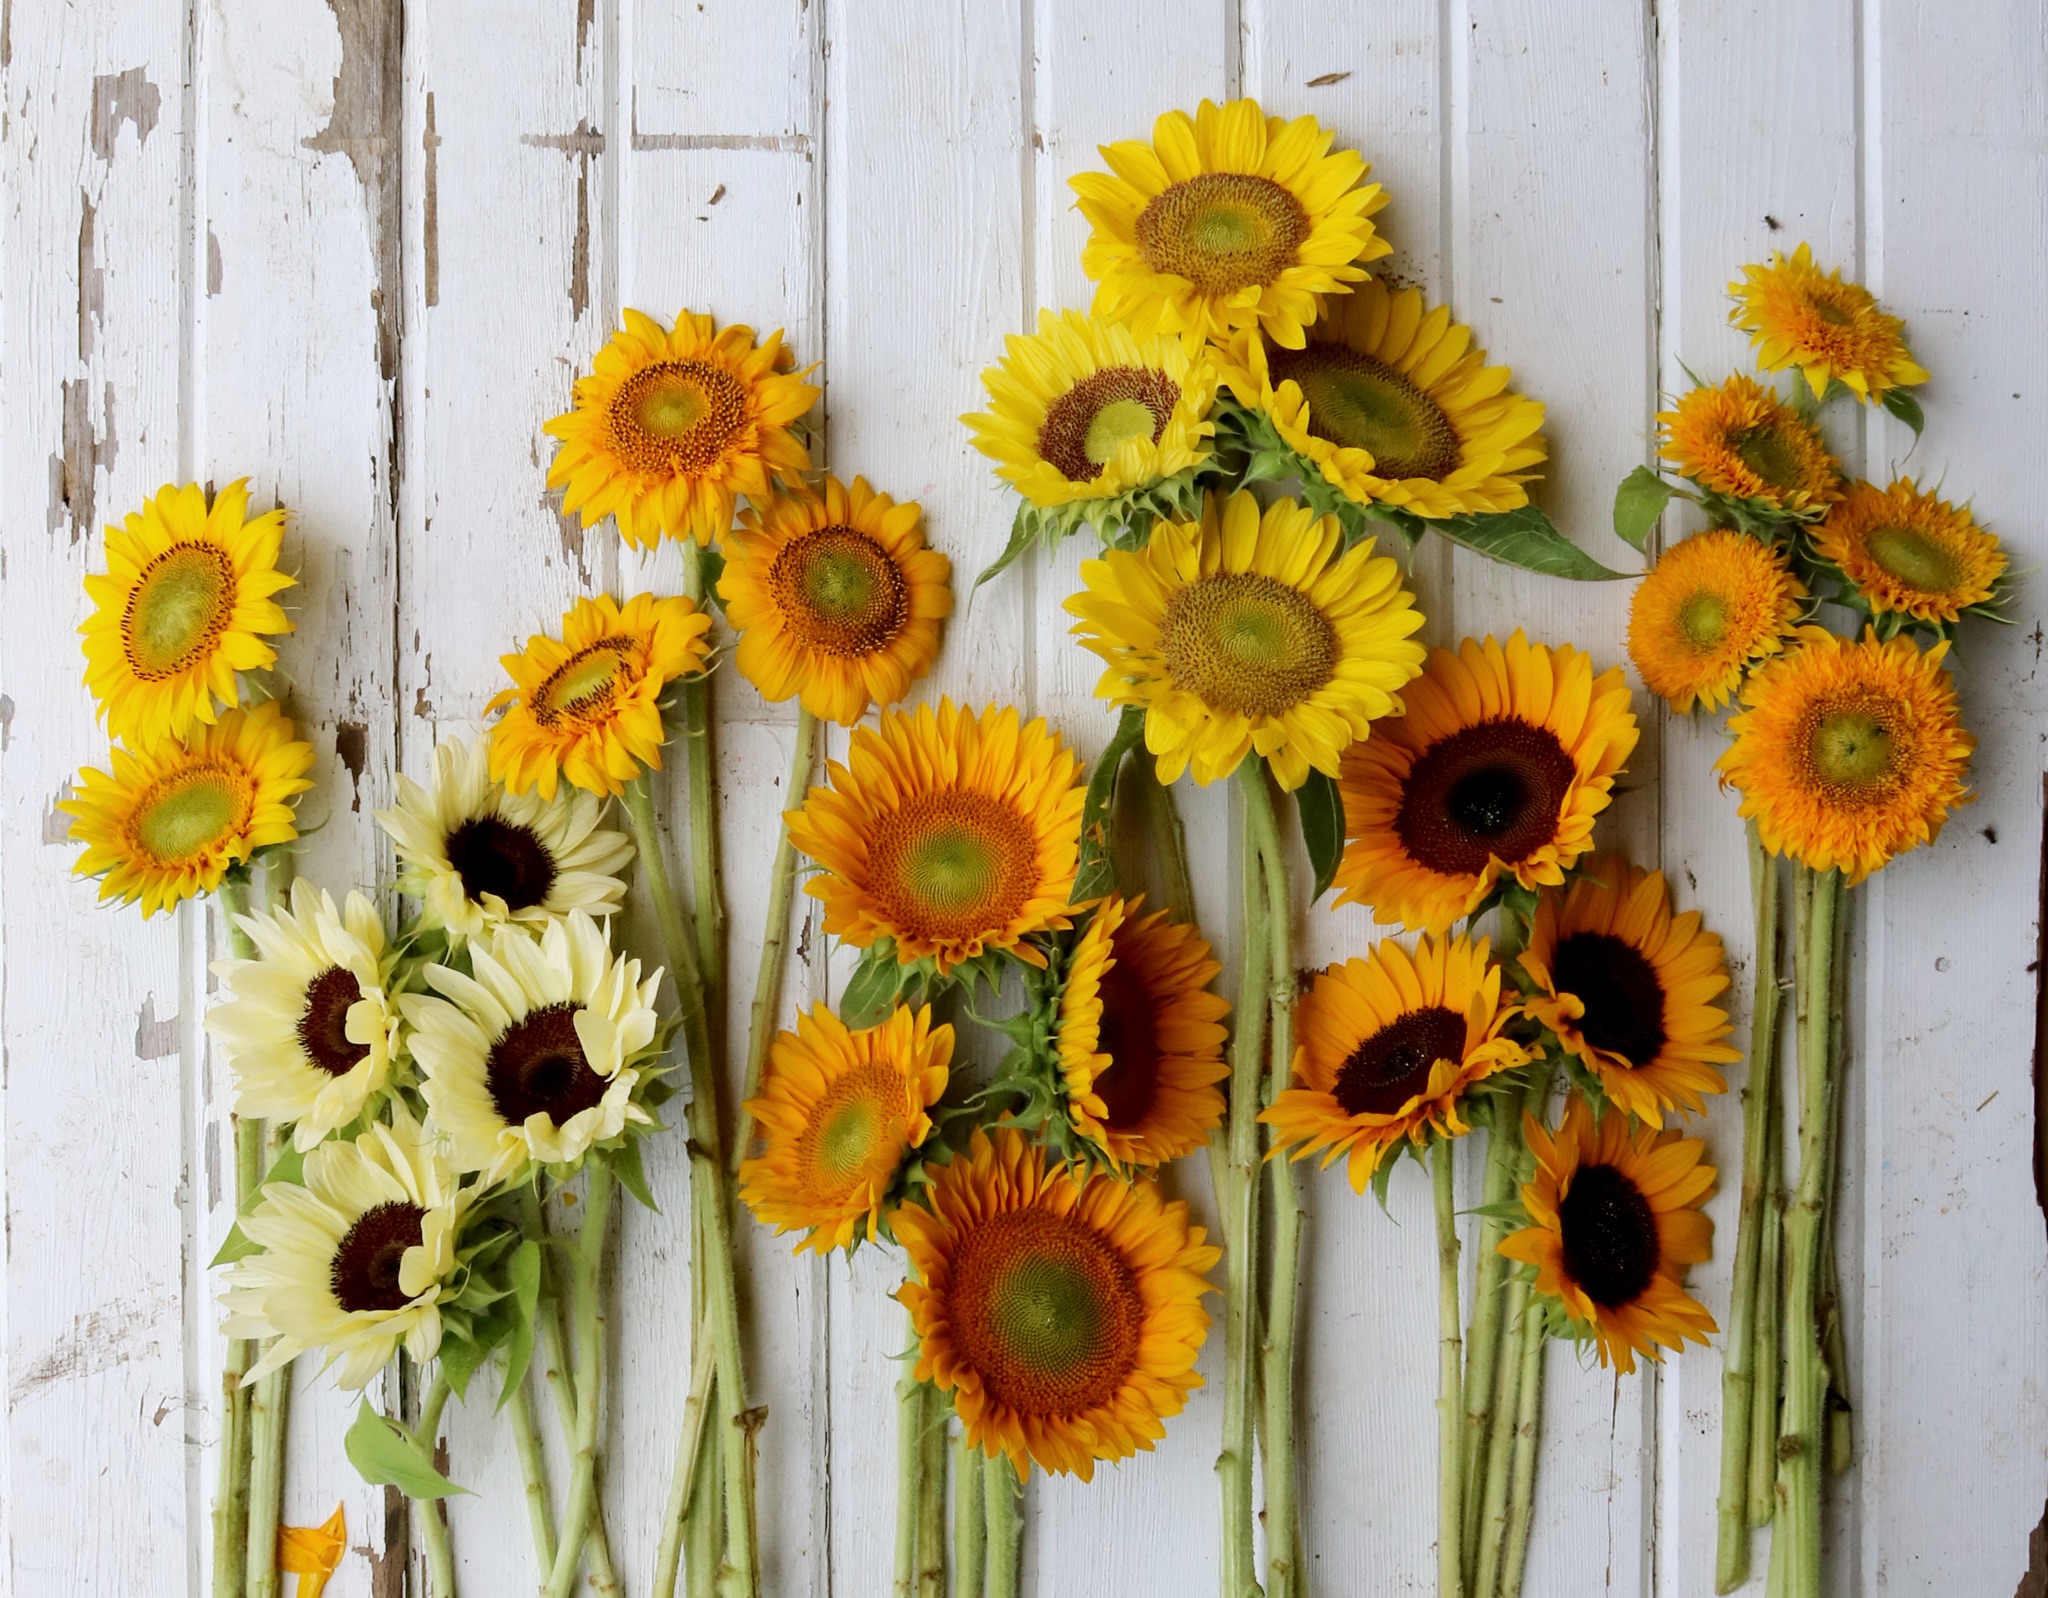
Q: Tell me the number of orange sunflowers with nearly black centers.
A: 4